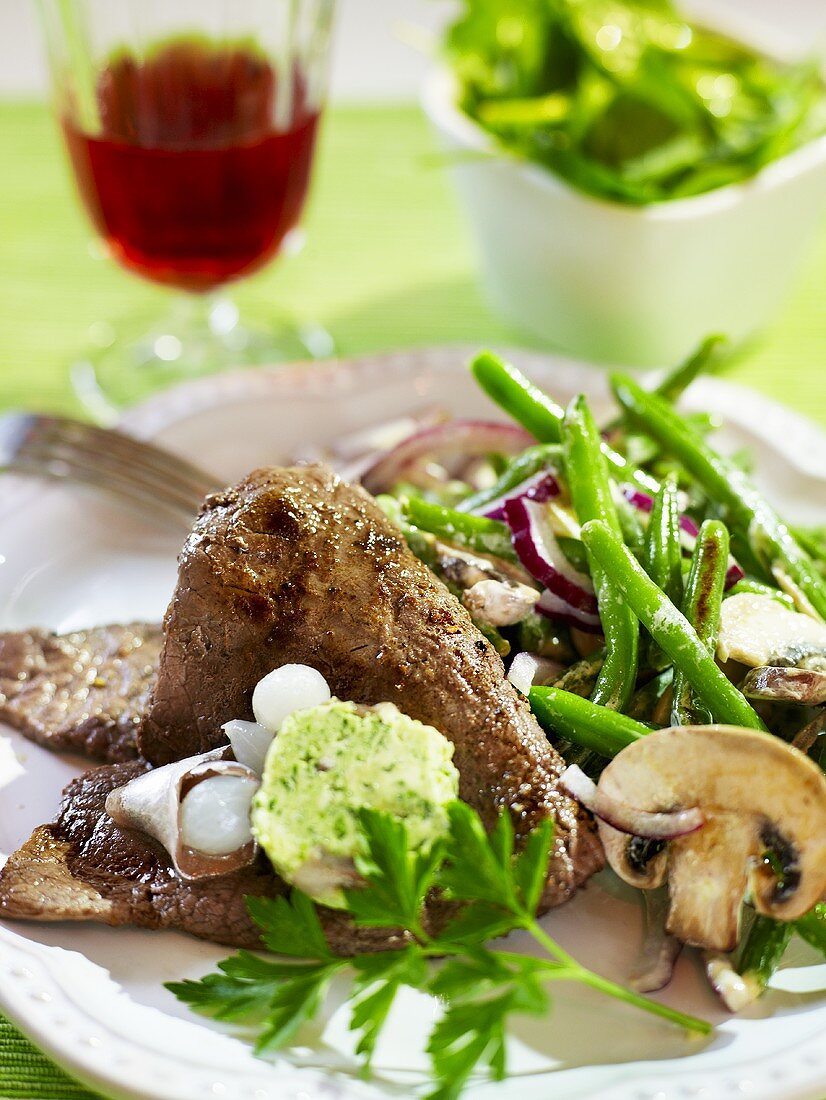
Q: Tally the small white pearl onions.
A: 3